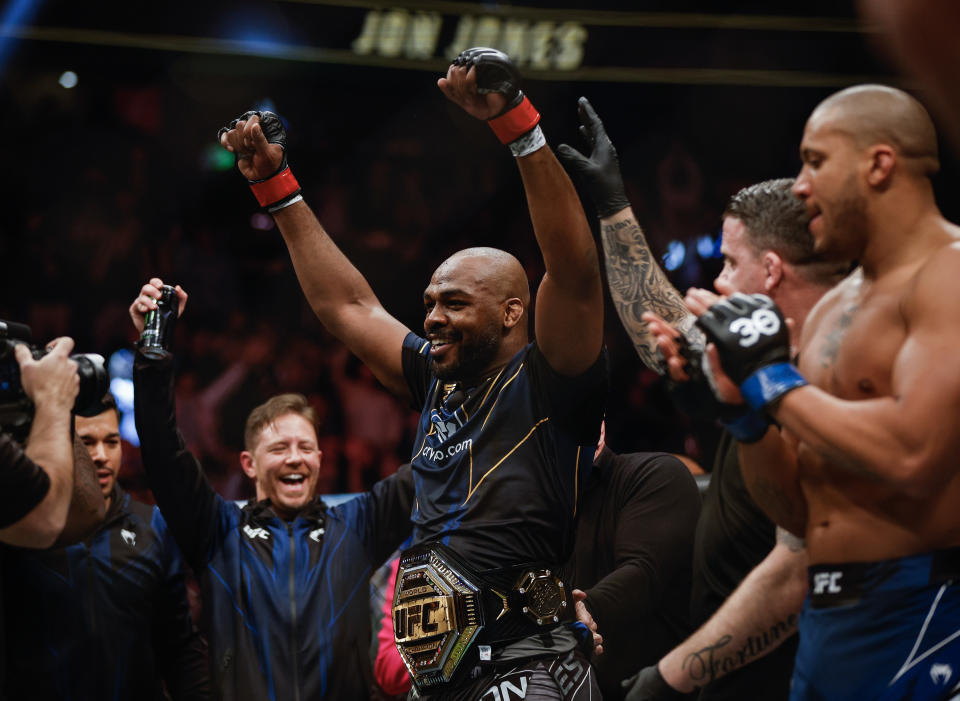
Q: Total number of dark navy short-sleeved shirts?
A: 1